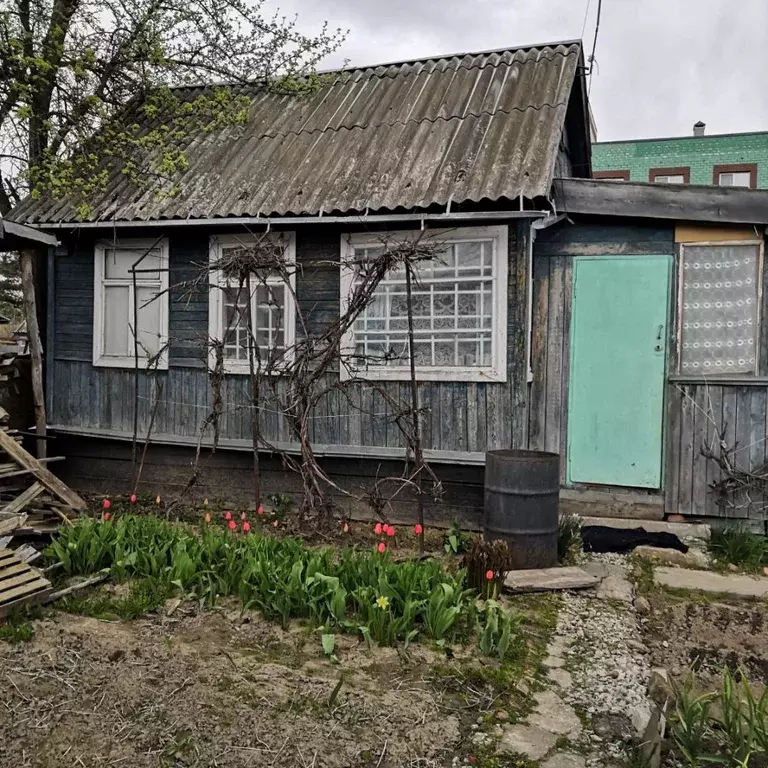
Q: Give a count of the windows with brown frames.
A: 3